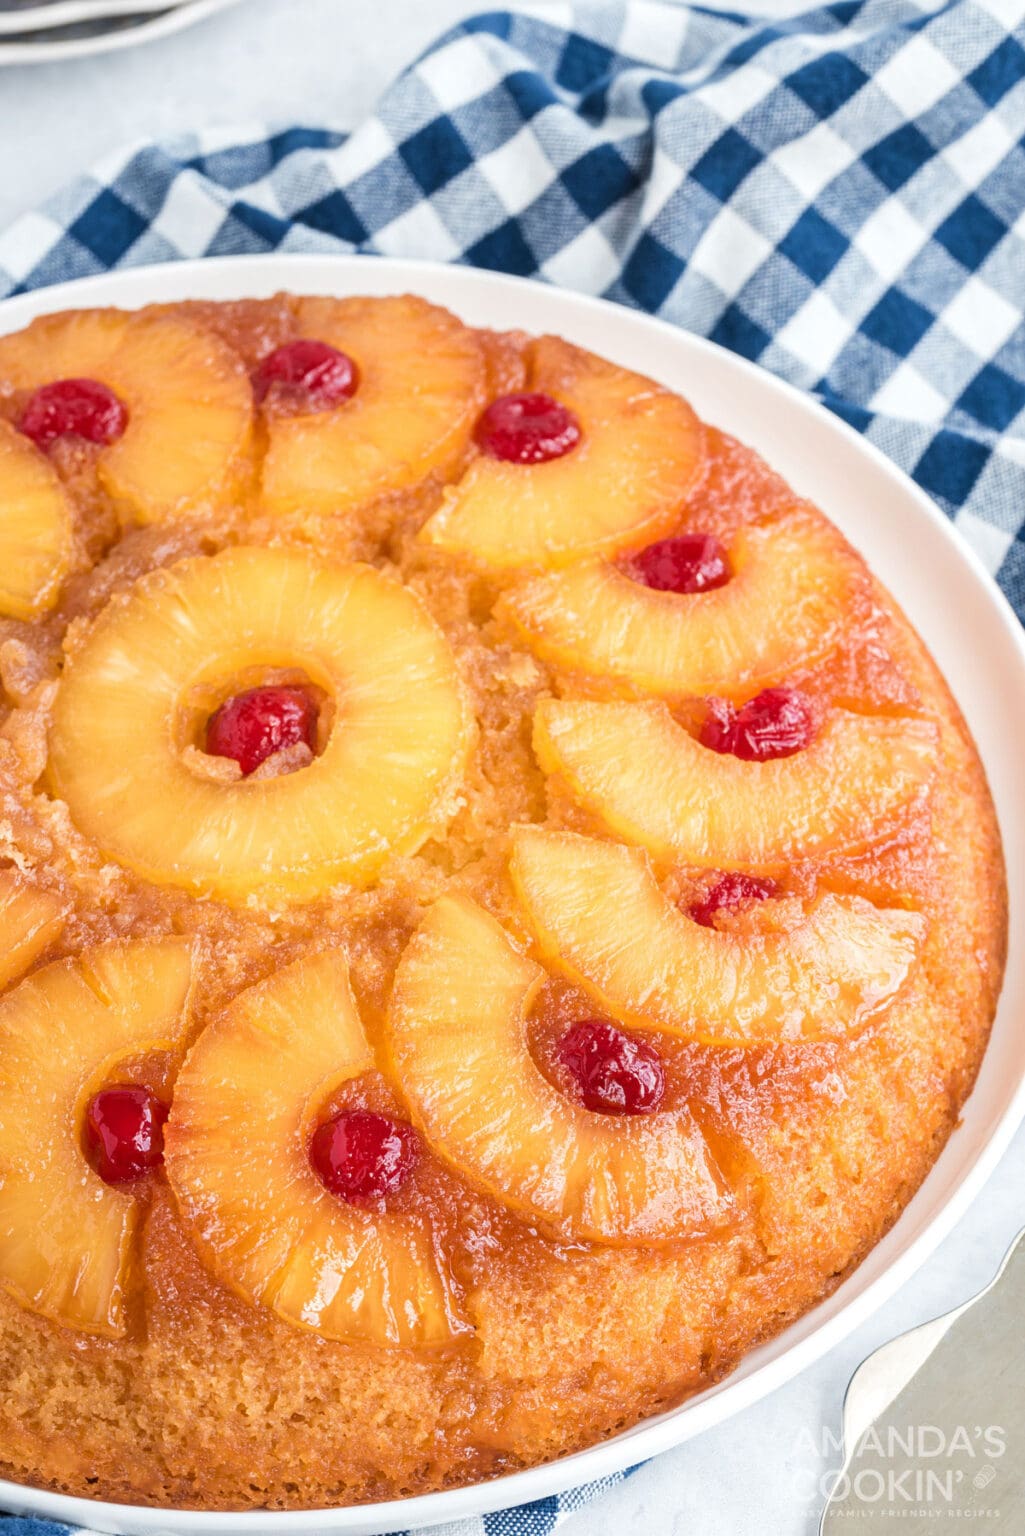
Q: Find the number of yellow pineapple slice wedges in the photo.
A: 11